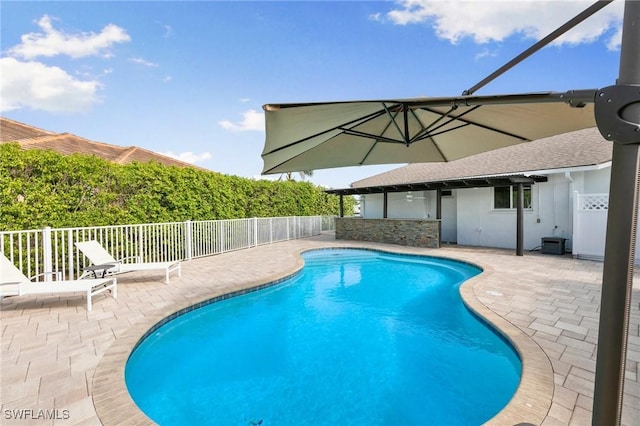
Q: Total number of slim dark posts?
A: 4